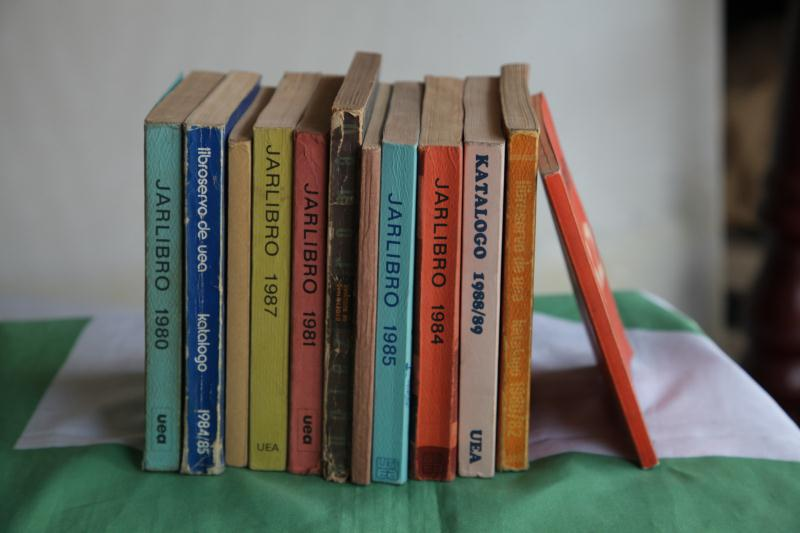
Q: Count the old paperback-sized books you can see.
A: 12